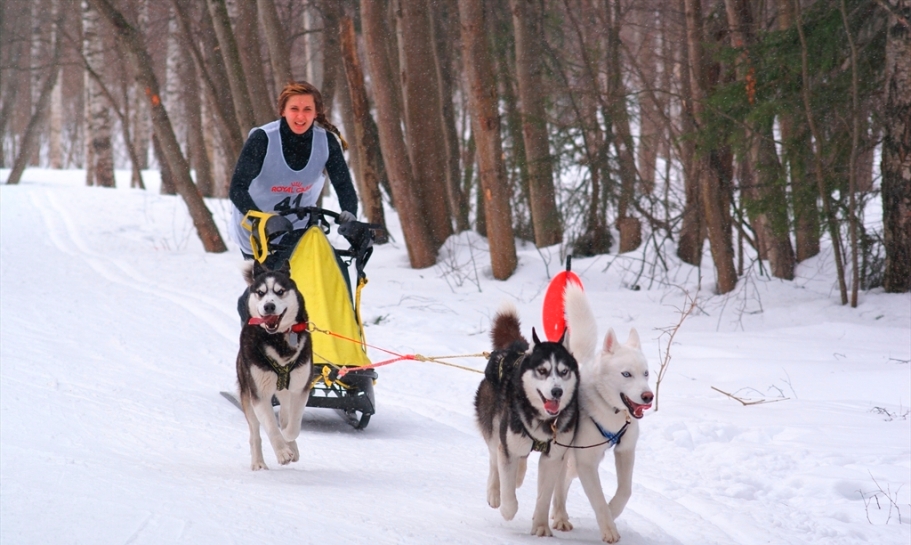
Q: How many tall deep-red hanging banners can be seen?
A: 0